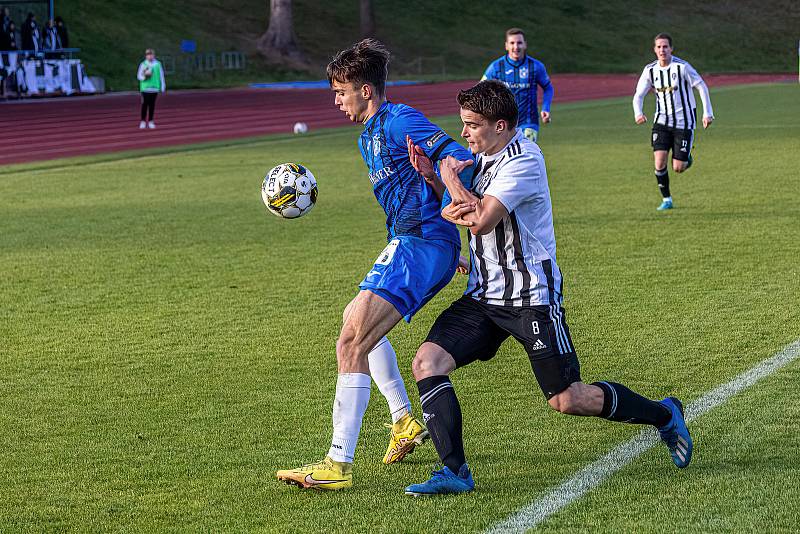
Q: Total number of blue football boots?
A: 3